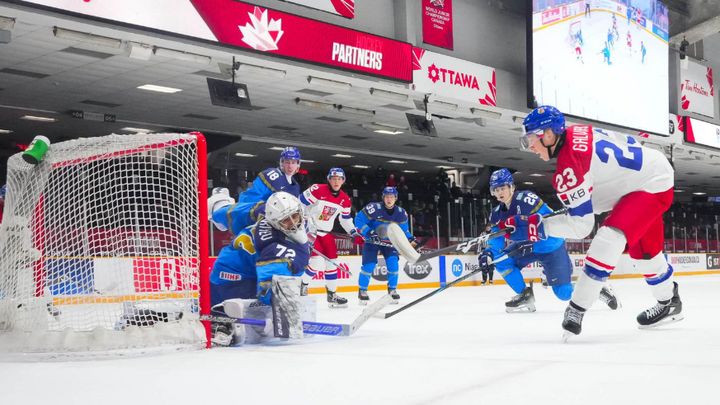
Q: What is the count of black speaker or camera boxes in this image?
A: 2